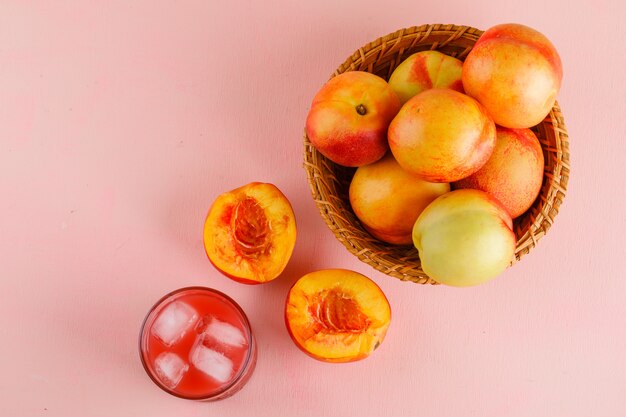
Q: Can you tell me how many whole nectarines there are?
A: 7